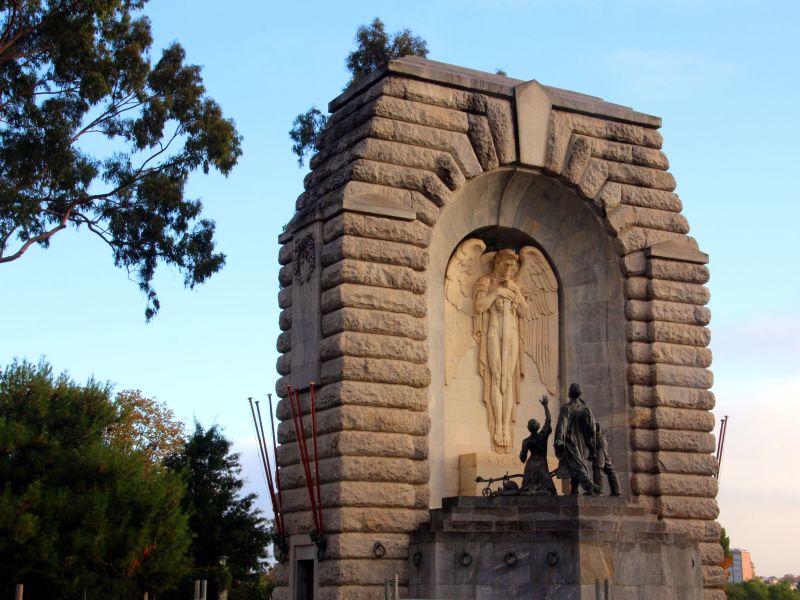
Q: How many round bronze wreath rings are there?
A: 5